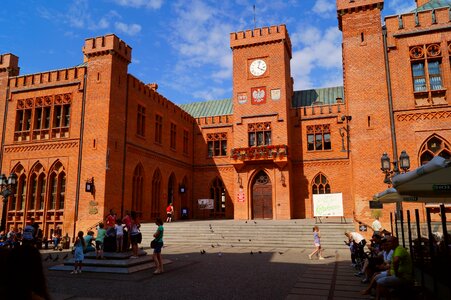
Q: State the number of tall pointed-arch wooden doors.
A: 1